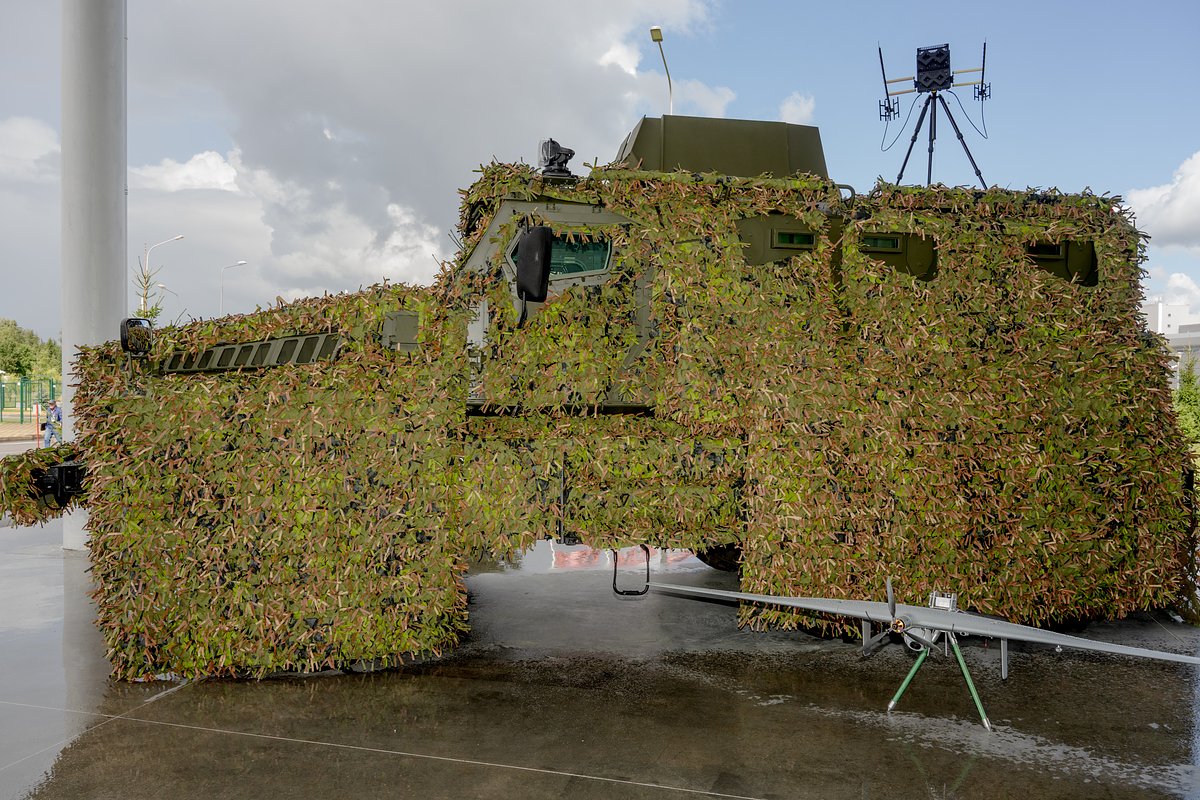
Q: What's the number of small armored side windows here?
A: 3